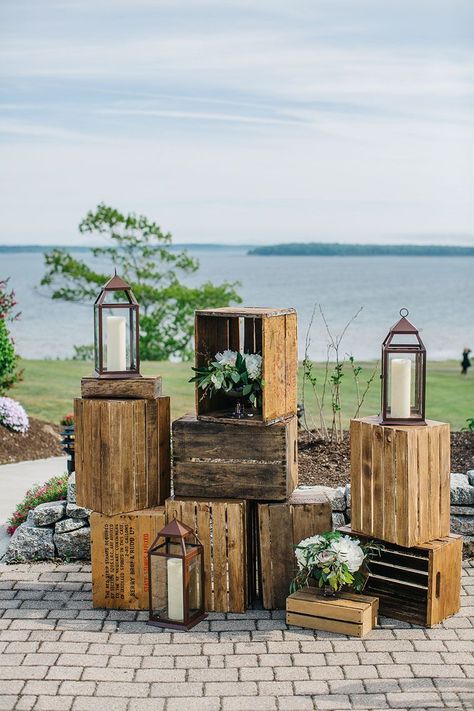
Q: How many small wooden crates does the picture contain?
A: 2